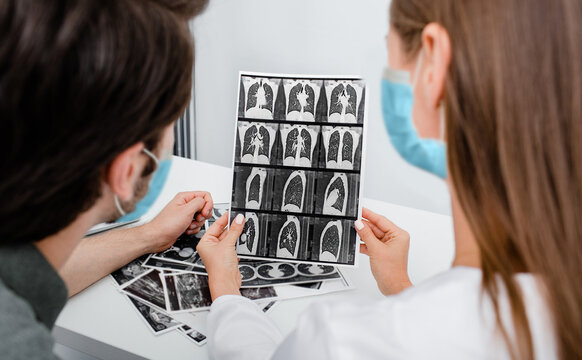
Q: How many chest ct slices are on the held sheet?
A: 12